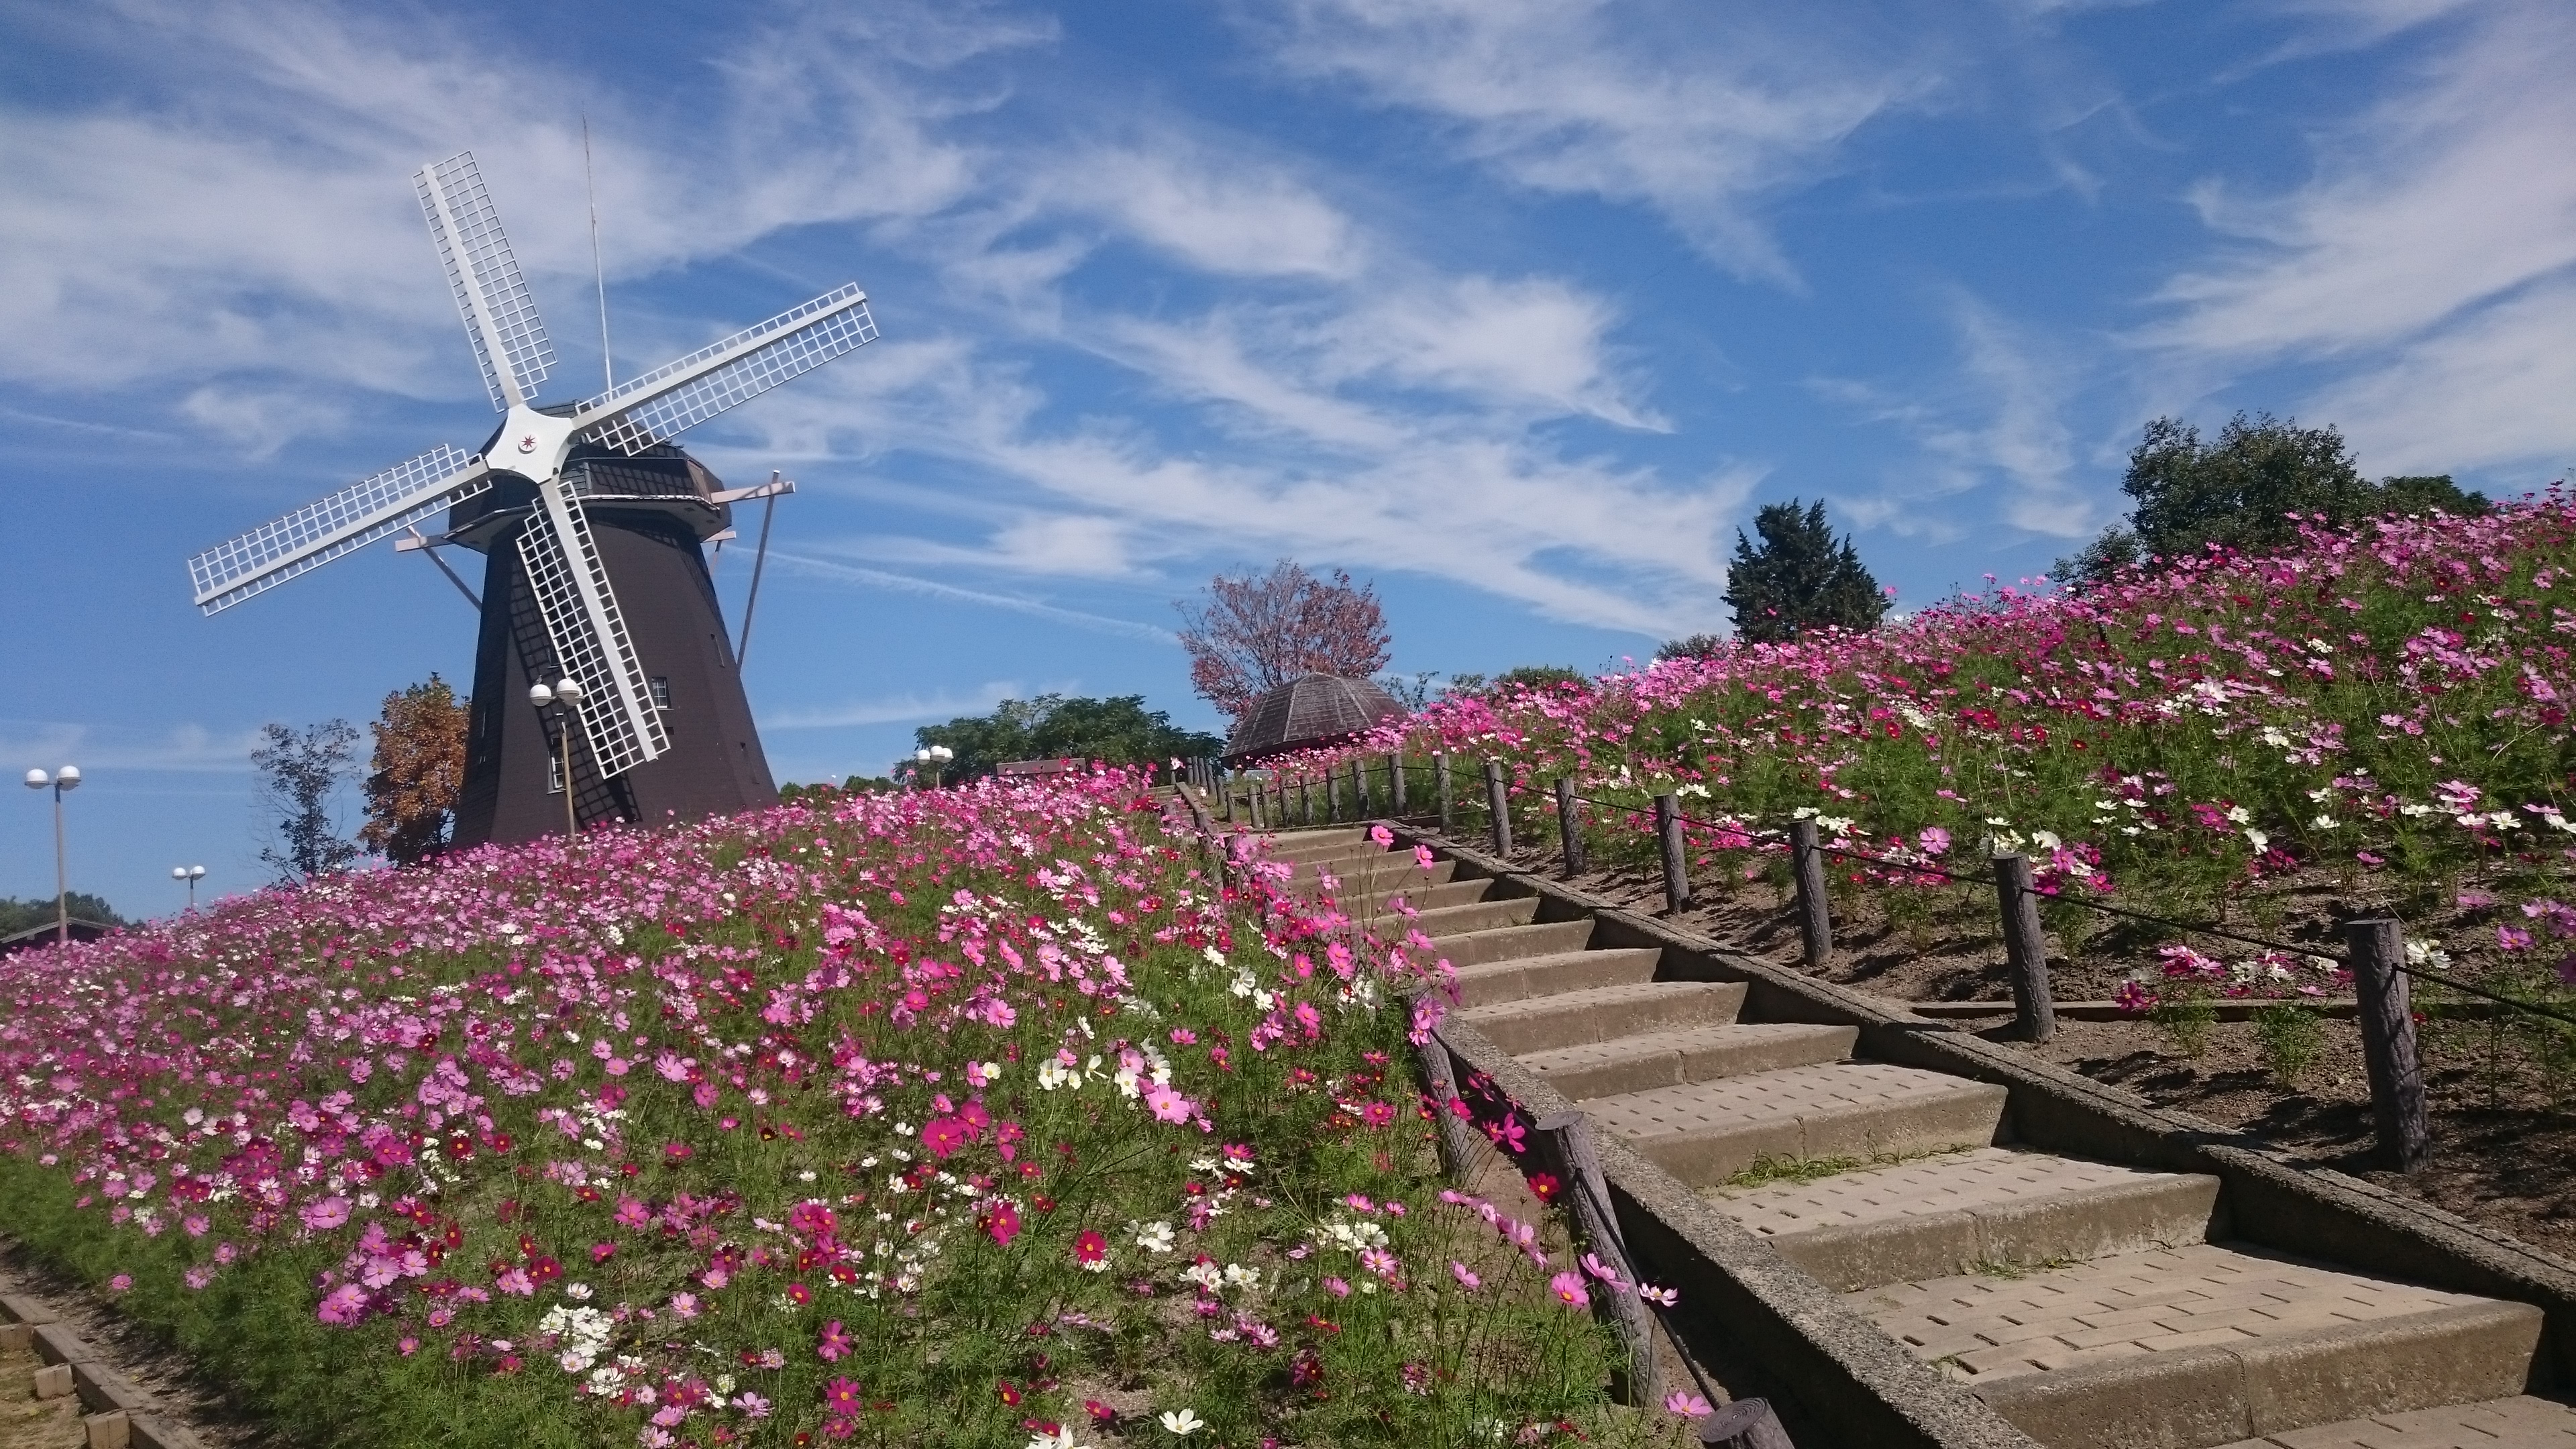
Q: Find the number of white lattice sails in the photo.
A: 4